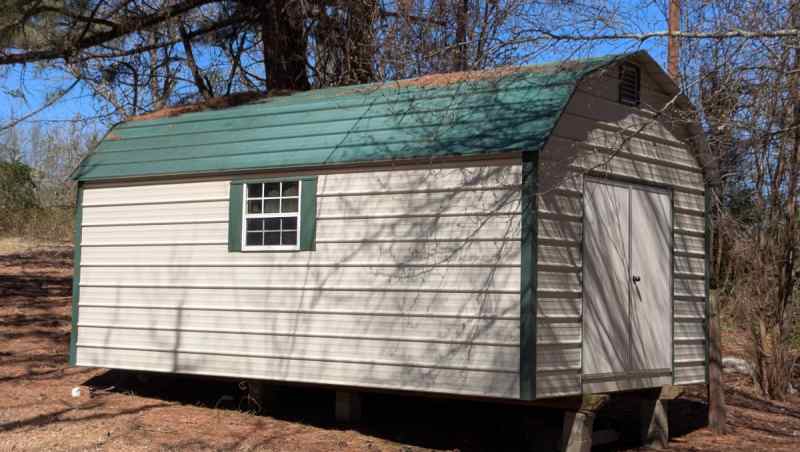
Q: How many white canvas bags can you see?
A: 0